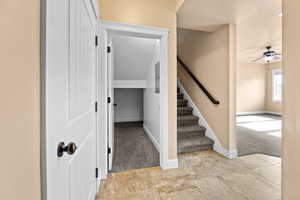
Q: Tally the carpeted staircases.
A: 1